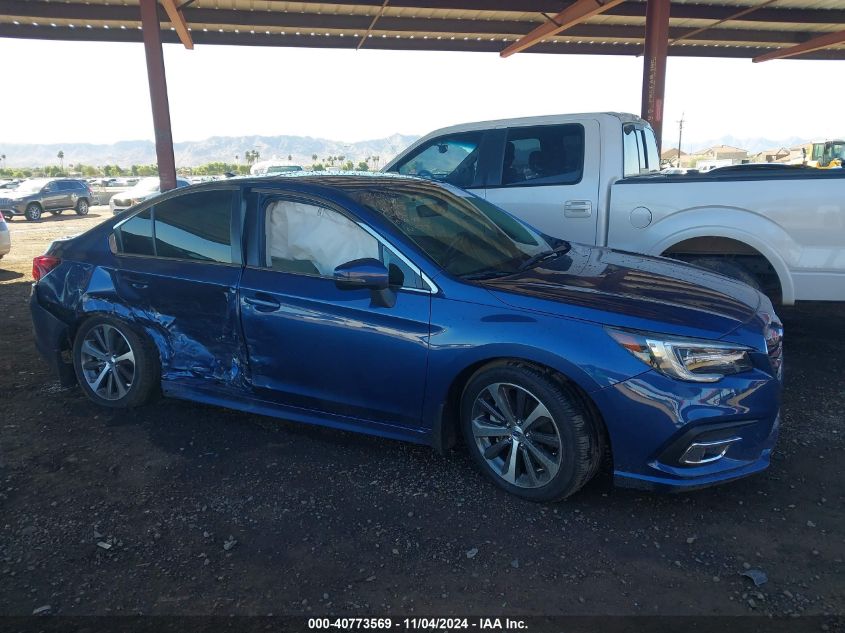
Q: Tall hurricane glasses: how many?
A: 0